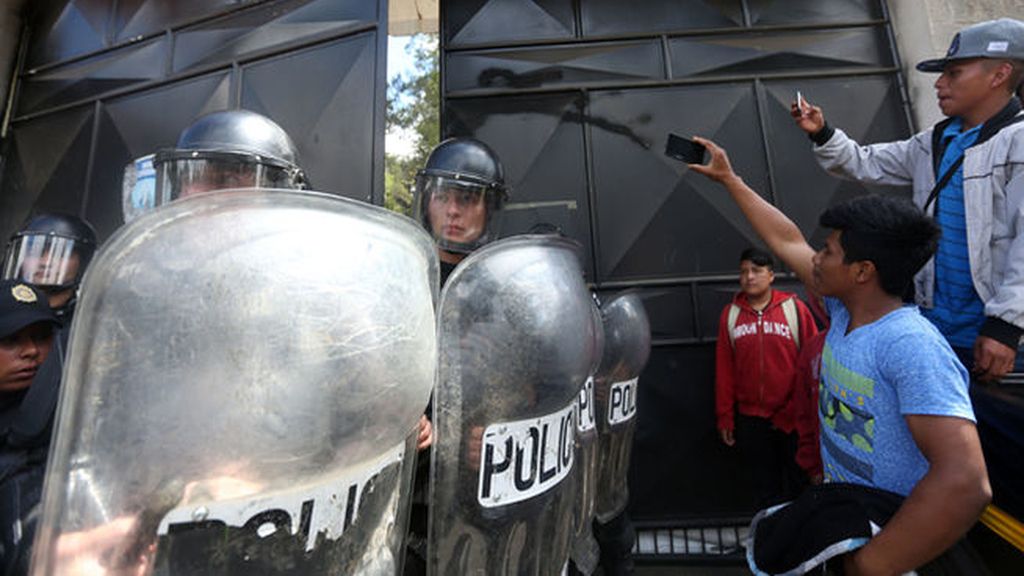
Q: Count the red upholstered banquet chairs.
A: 0